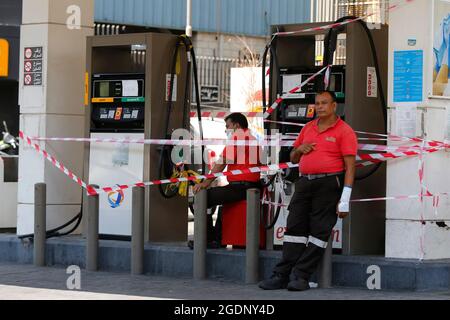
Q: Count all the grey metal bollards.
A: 6